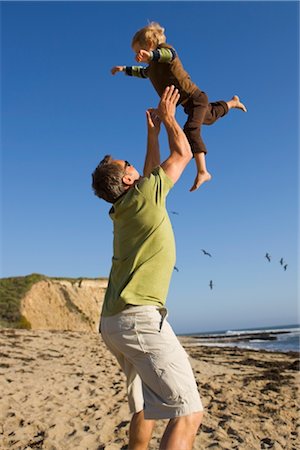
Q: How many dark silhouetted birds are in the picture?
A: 7